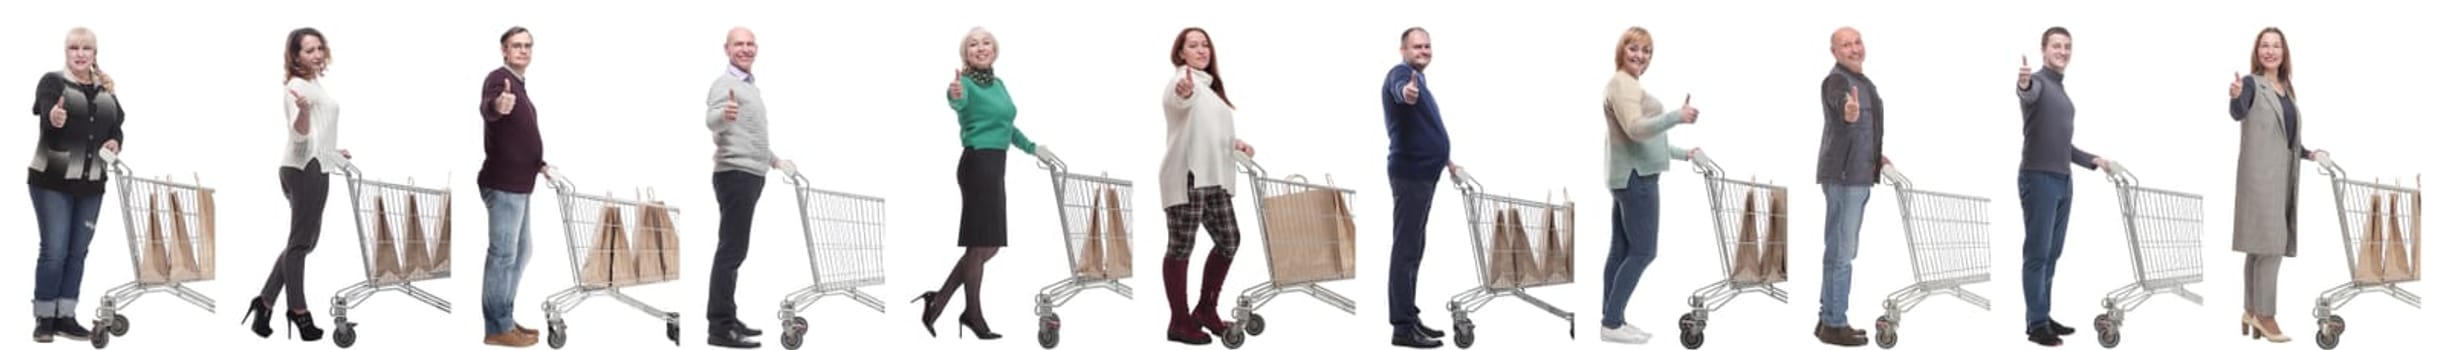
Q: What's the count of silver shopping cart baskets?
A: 11